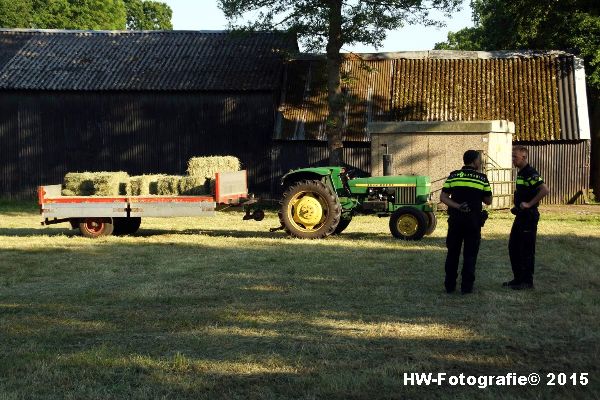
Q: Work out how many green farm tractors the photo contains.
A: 1